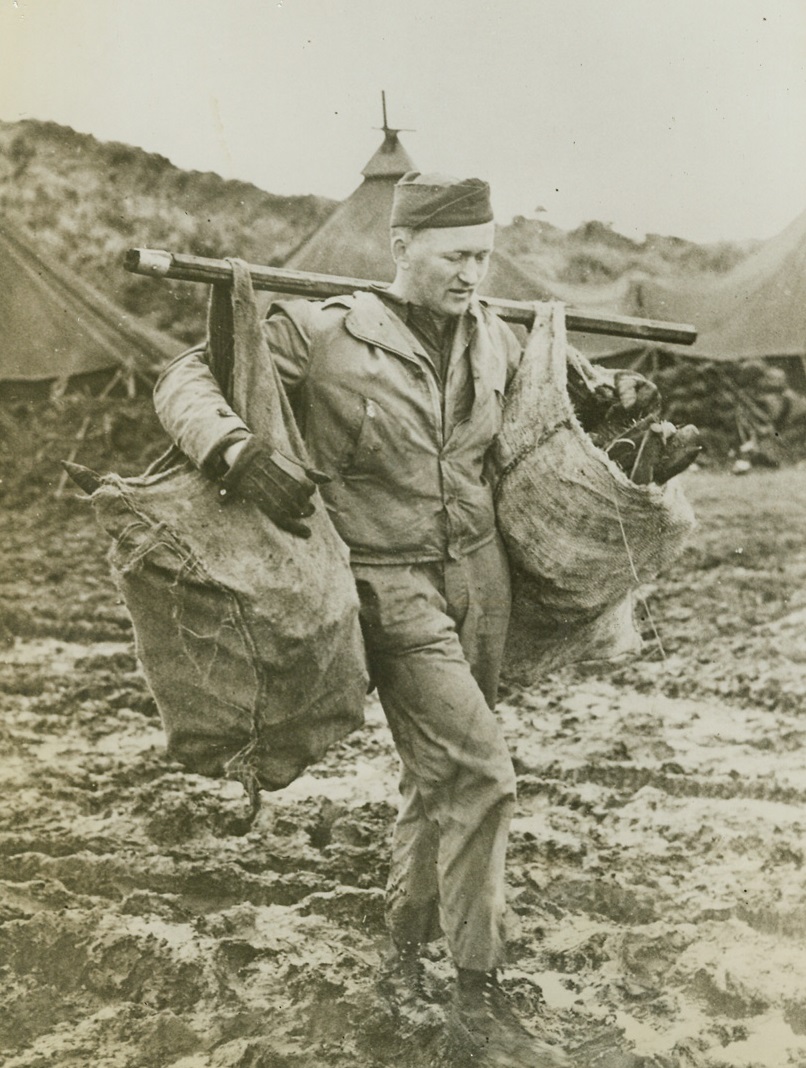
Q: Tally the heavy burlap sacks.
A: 2